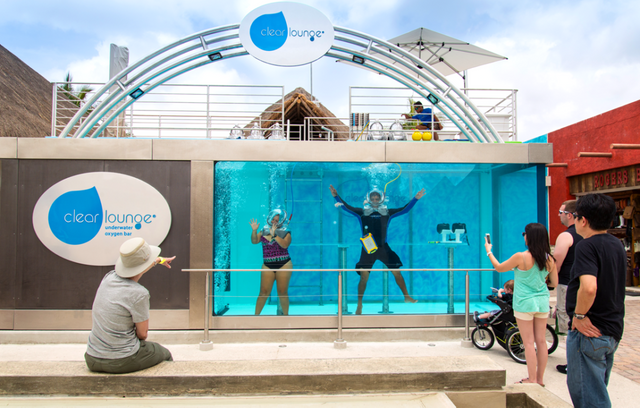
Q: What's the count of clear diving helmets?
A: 7